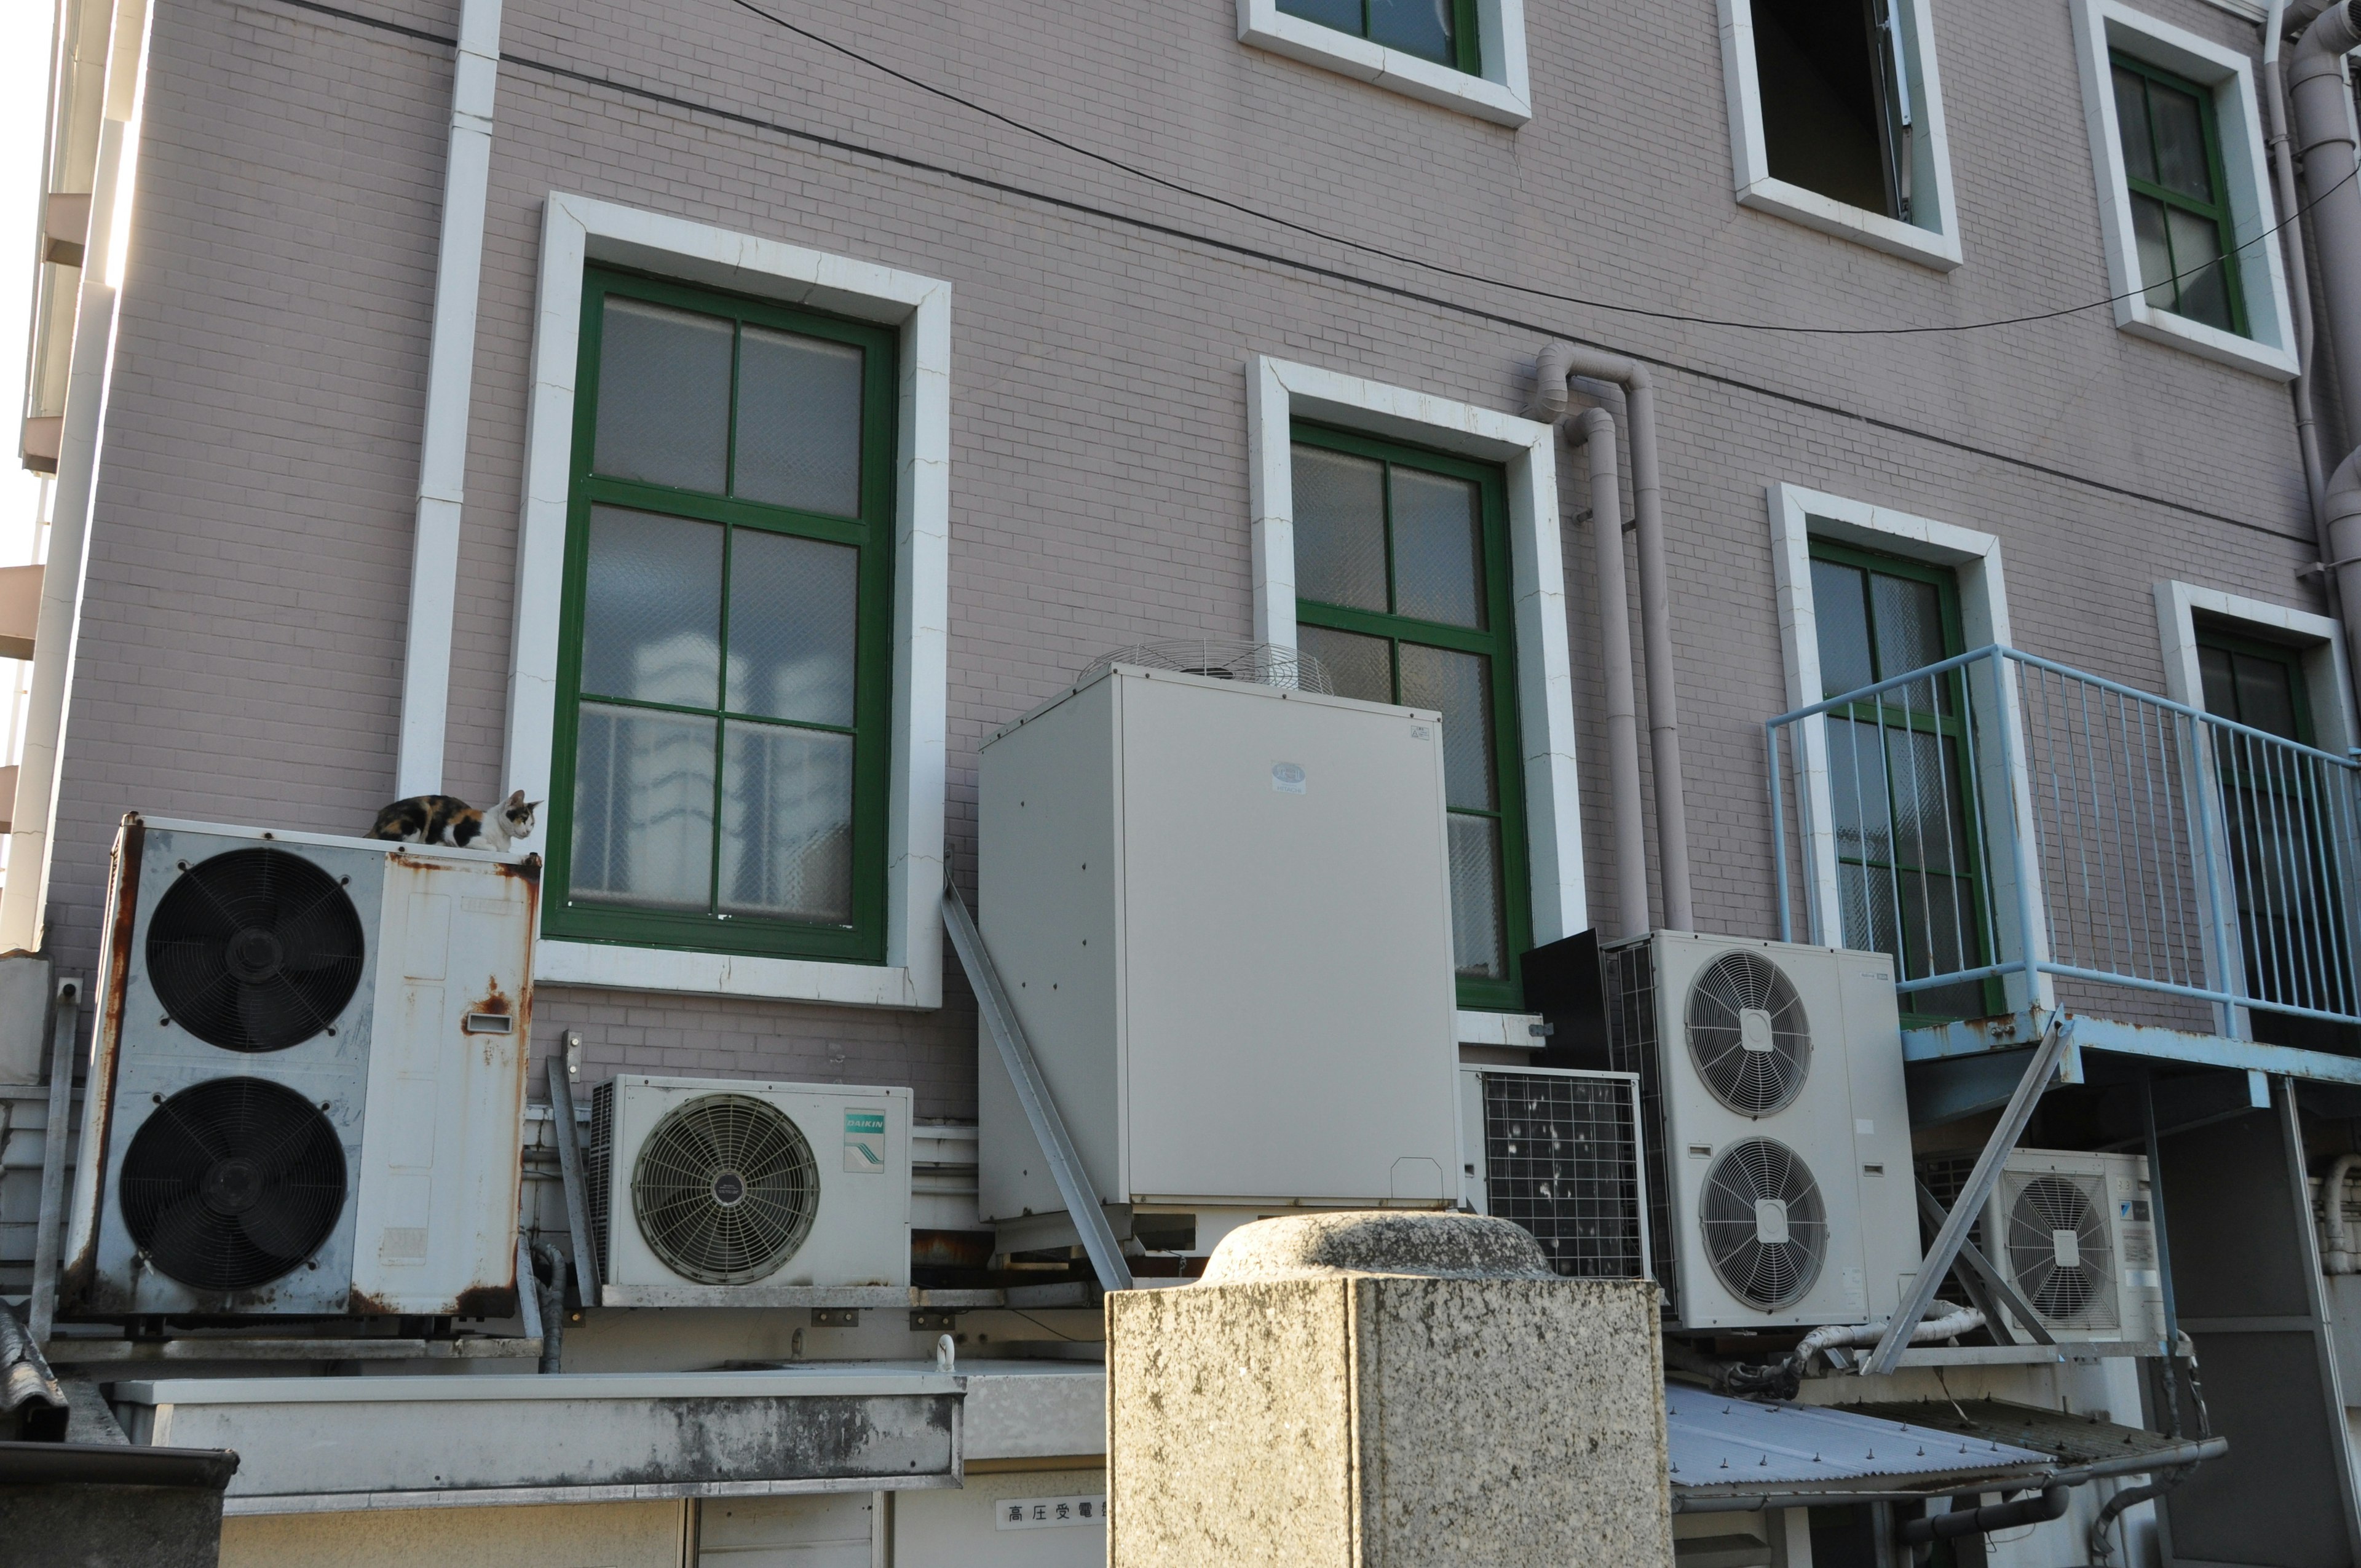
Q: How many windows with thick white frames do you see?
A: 7